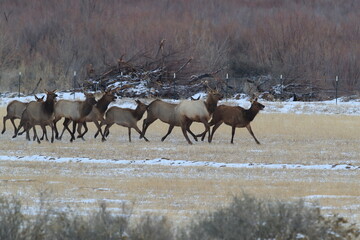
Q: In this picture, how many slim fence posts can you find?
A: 7